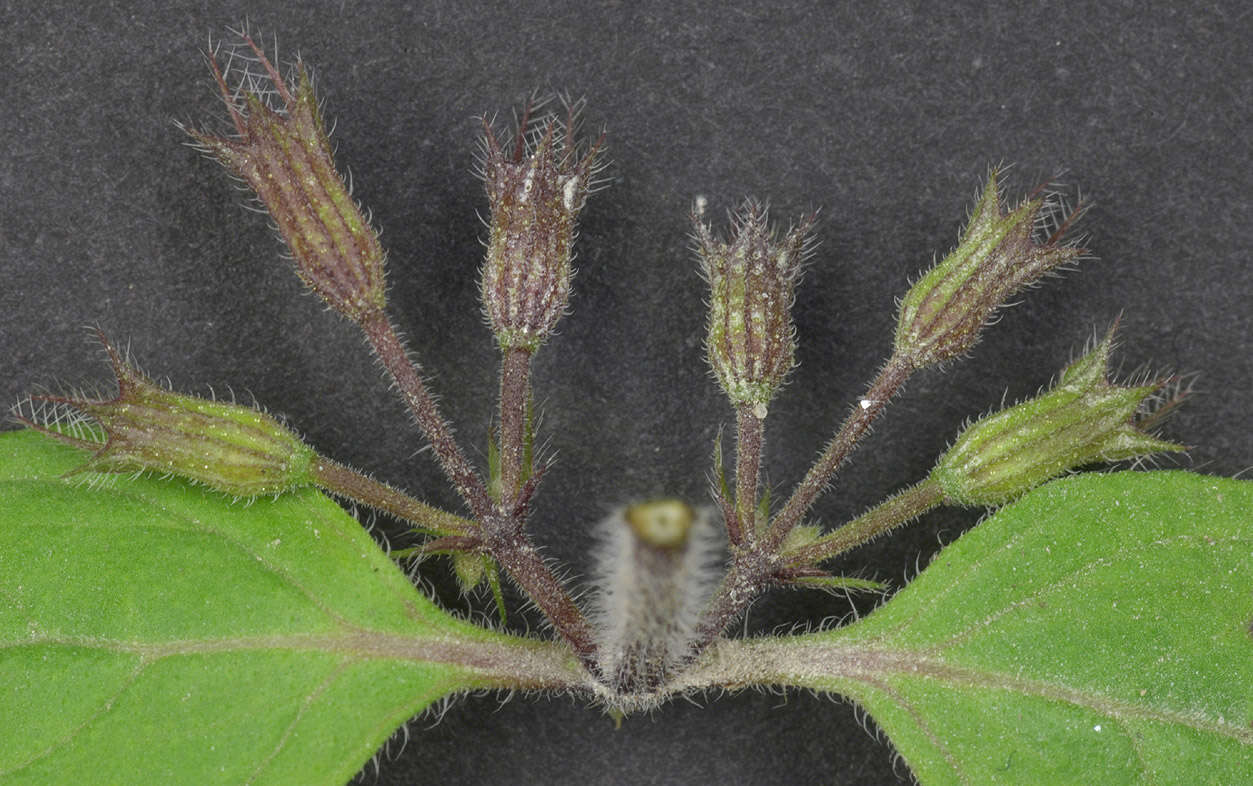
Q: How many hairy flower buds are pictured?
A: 6